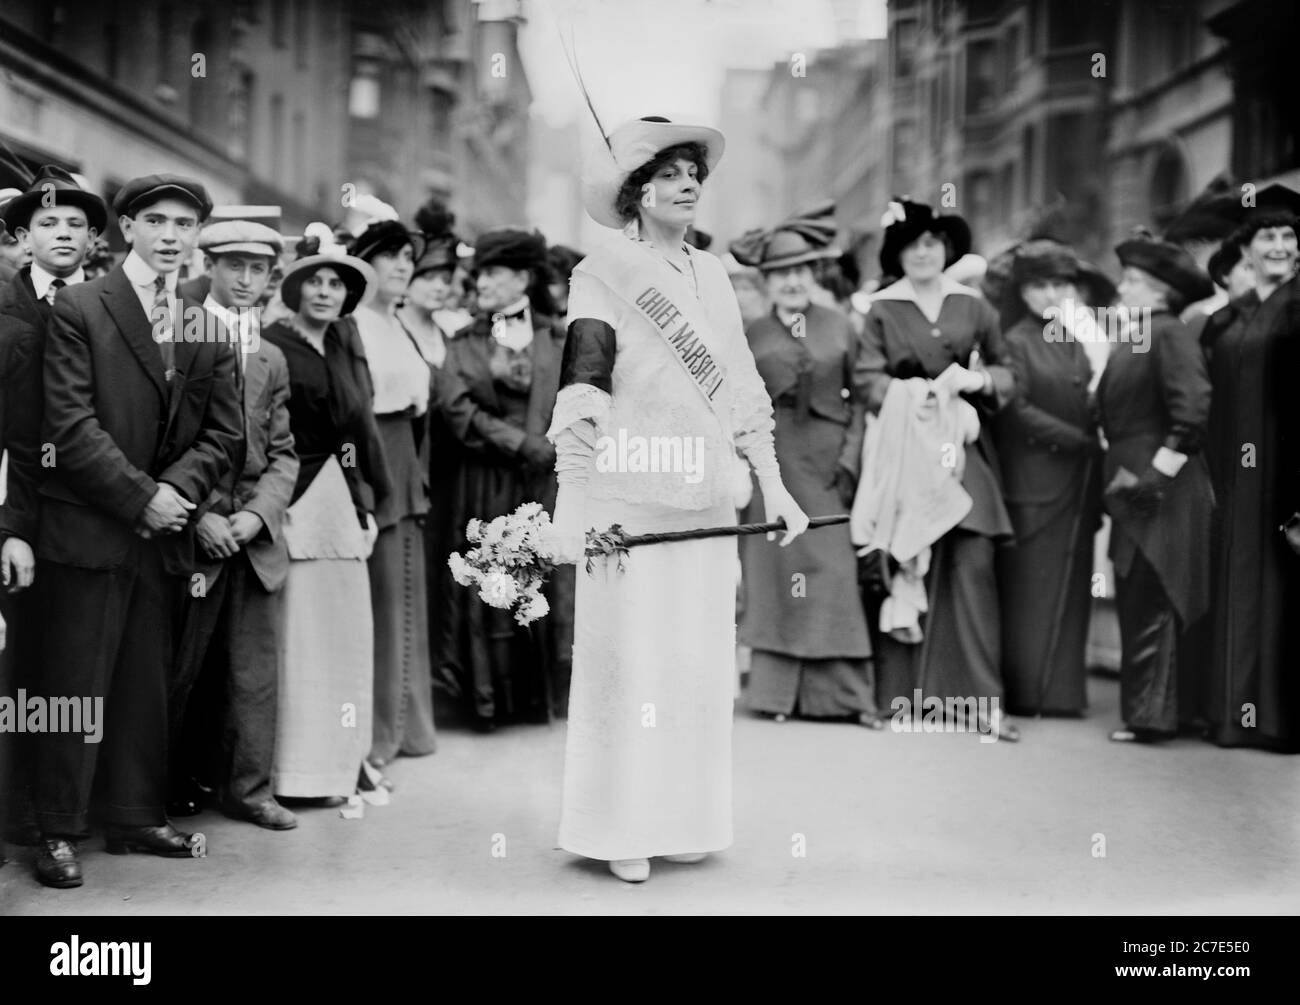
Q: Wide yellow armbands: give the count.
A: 0